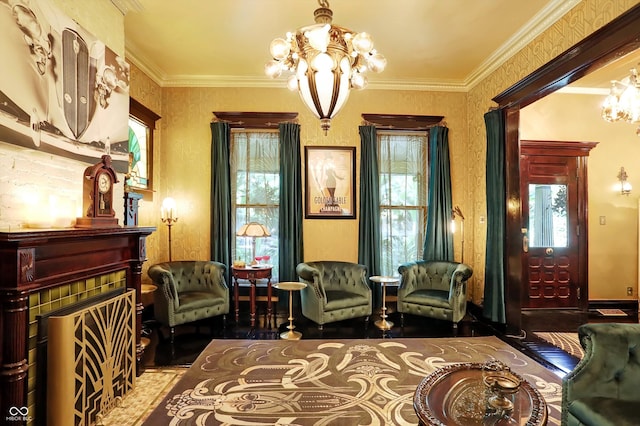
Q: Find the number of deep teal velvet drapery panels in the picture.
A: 5